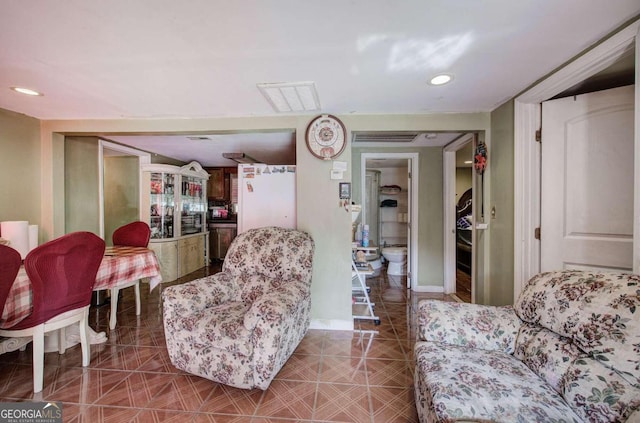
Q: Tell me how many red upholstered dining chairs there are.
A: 3